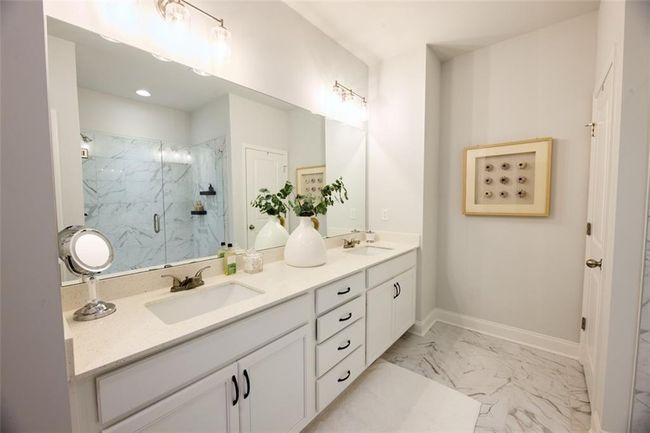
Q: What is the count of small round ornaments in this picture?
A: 9